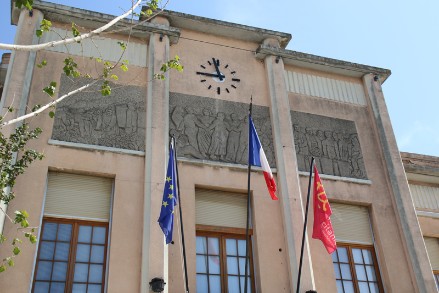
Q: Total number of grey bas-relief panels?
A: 3